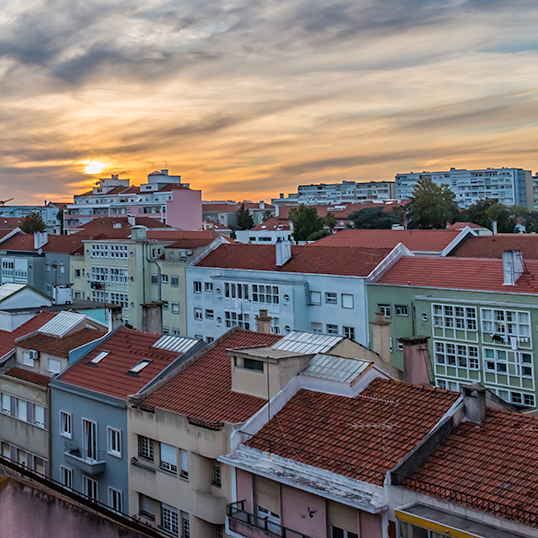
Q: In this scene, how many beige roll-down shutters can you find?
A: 2